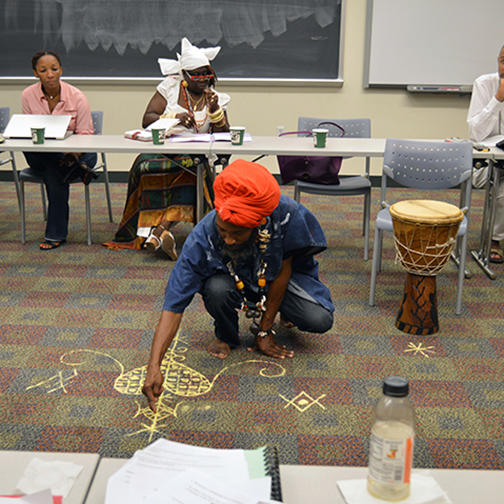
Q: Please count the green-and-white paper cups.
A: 4